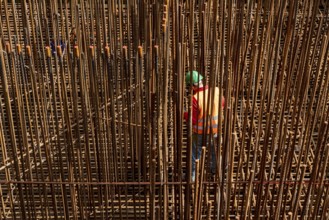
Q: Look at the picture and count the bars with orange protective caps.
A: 11